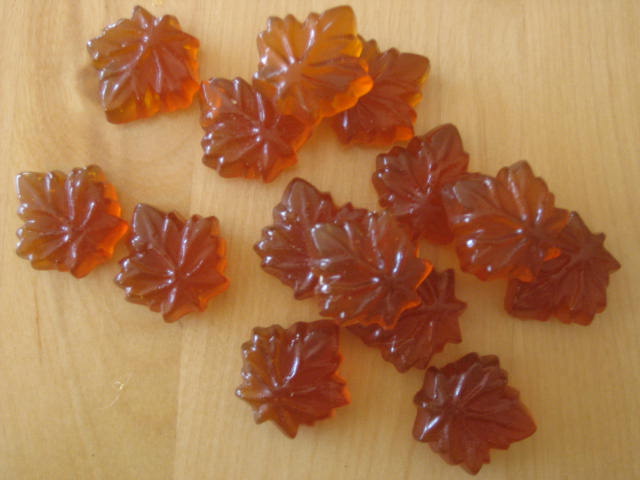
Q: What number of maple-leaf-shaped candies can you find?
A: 14